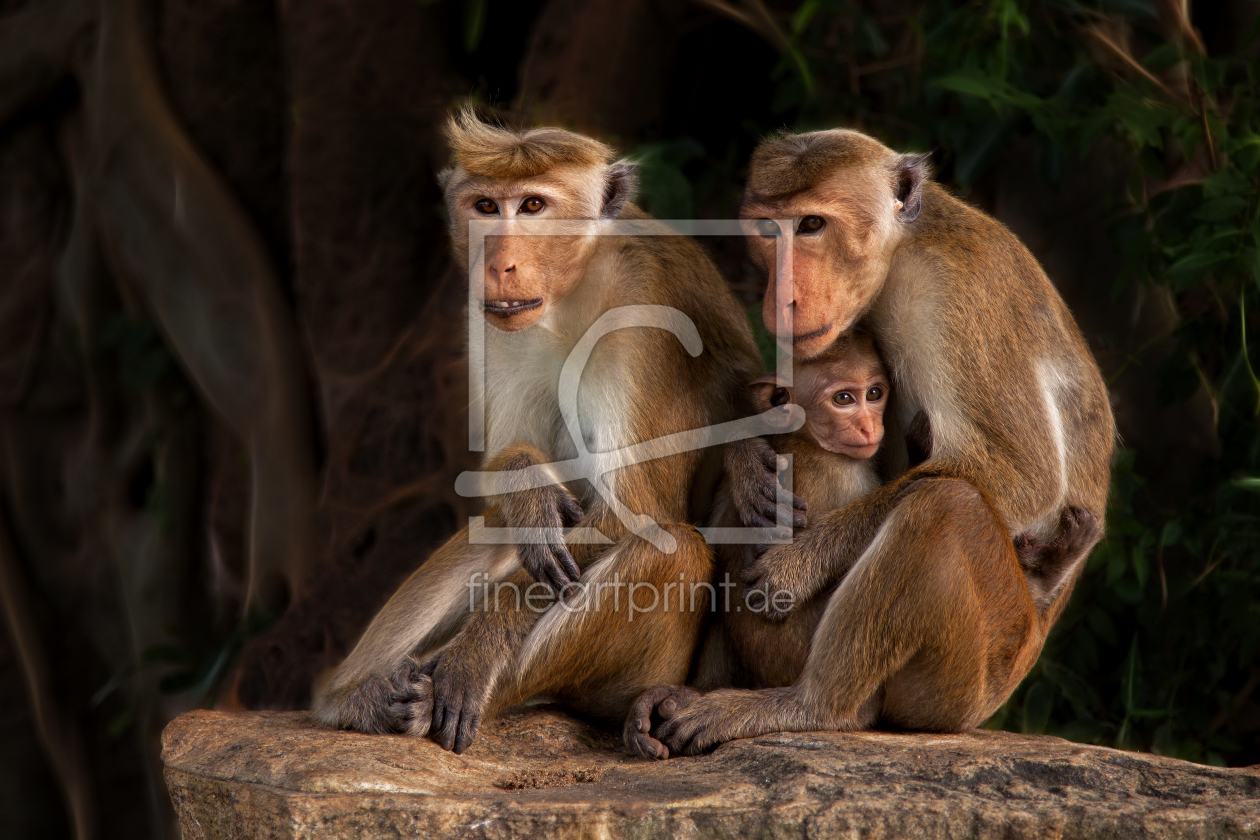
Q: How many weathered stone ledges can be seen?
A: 1